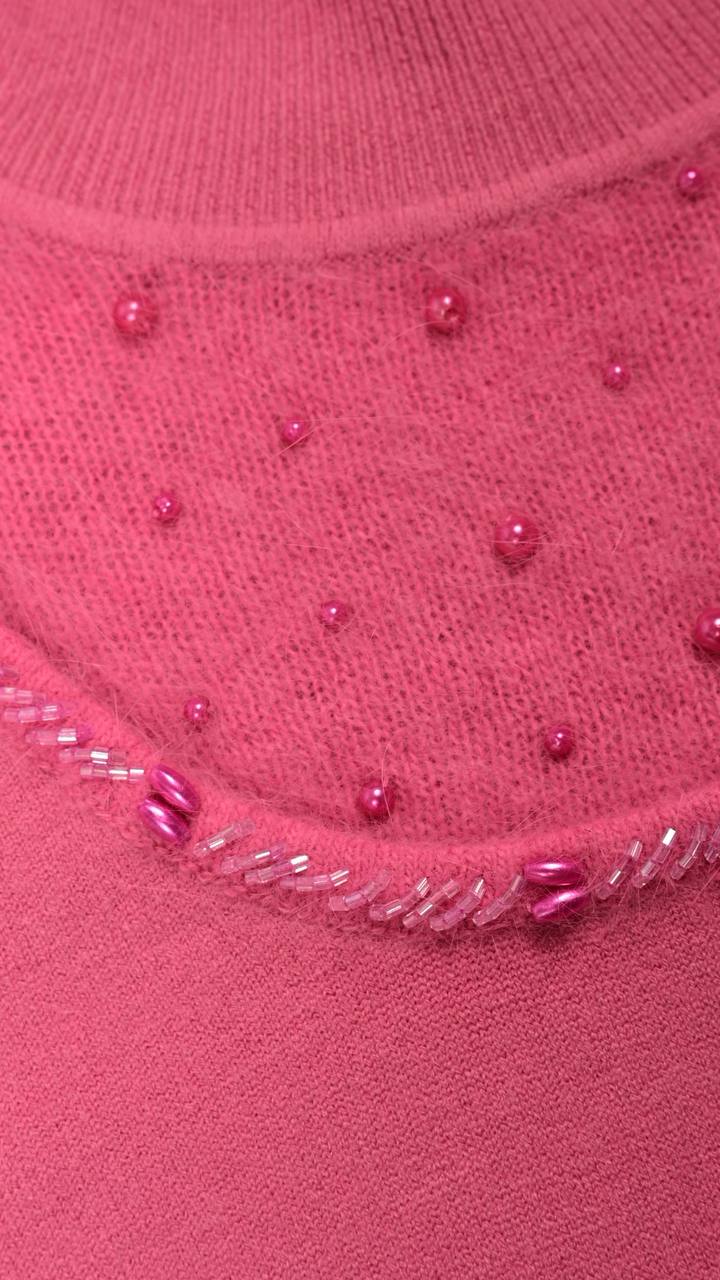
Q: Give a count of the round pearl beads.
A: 12